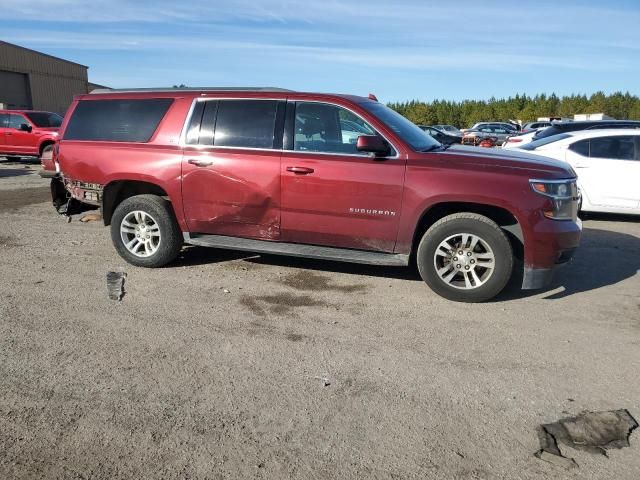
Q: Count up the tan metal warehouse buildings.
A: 1